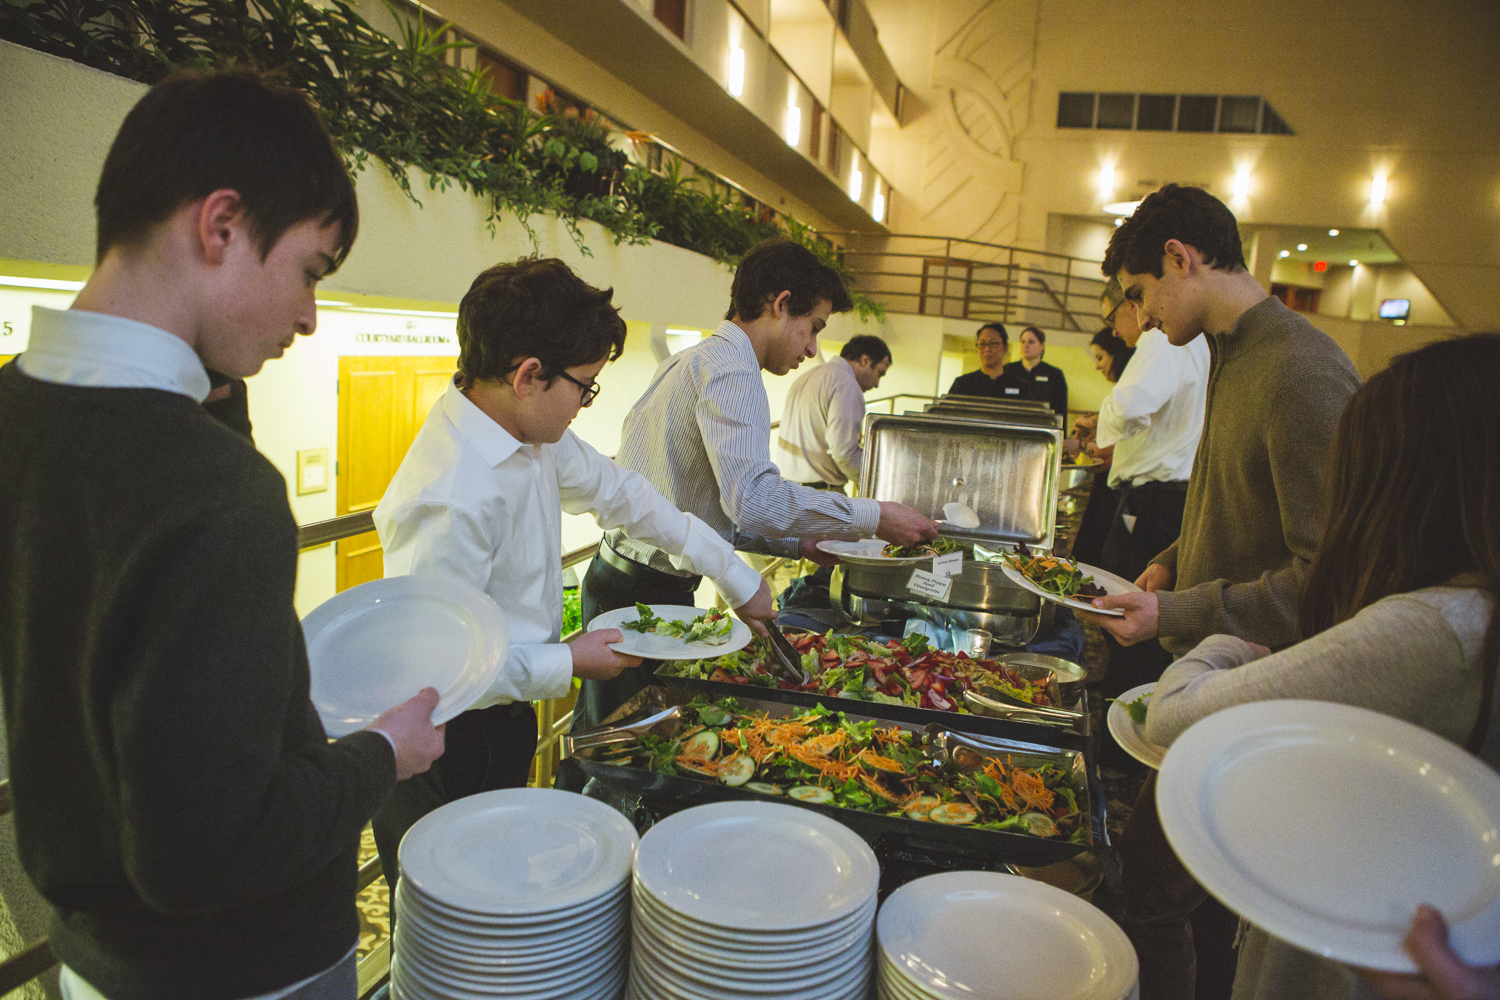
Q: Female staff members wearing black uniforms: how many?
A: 2